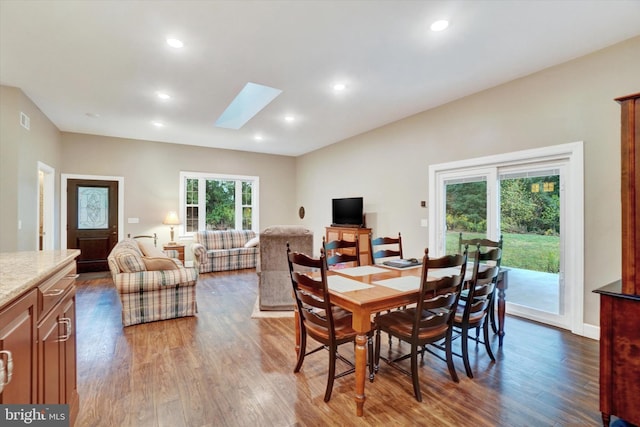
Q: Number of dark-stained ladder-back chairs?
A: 6